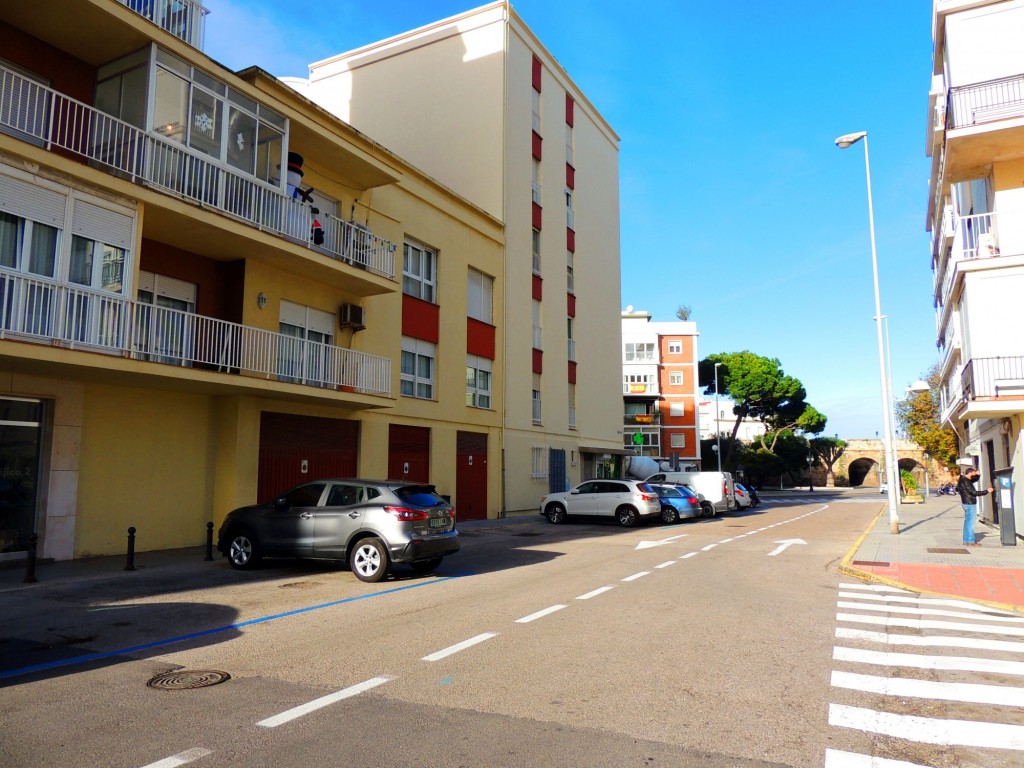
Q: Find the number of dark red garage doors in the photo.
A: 3